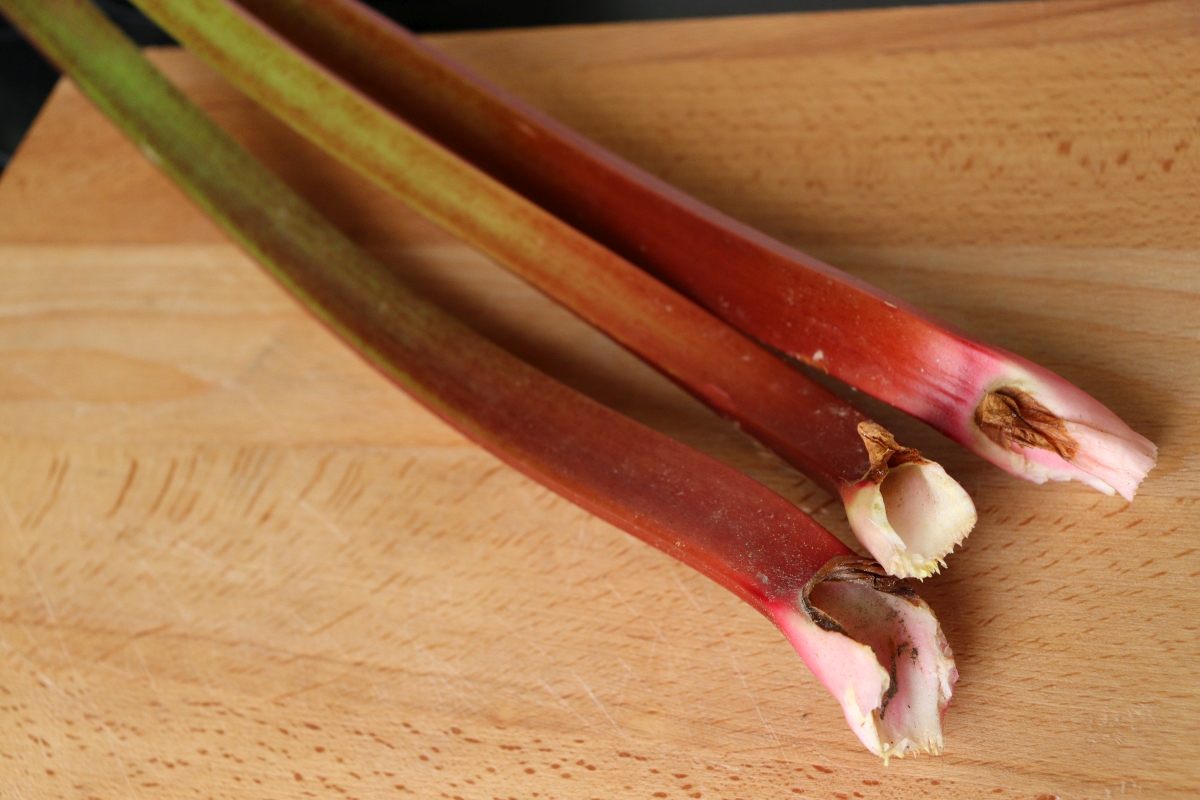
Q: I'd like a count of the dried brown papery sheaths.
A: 3